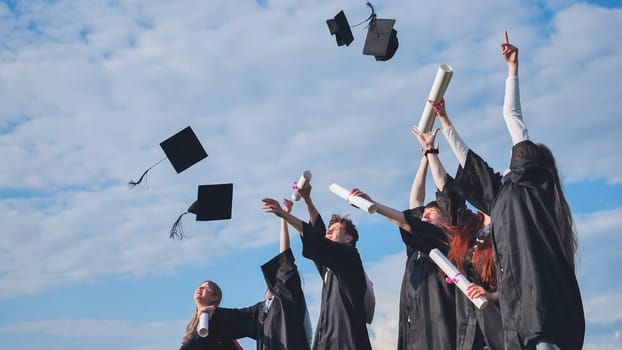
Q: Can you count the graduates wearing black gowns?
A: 6